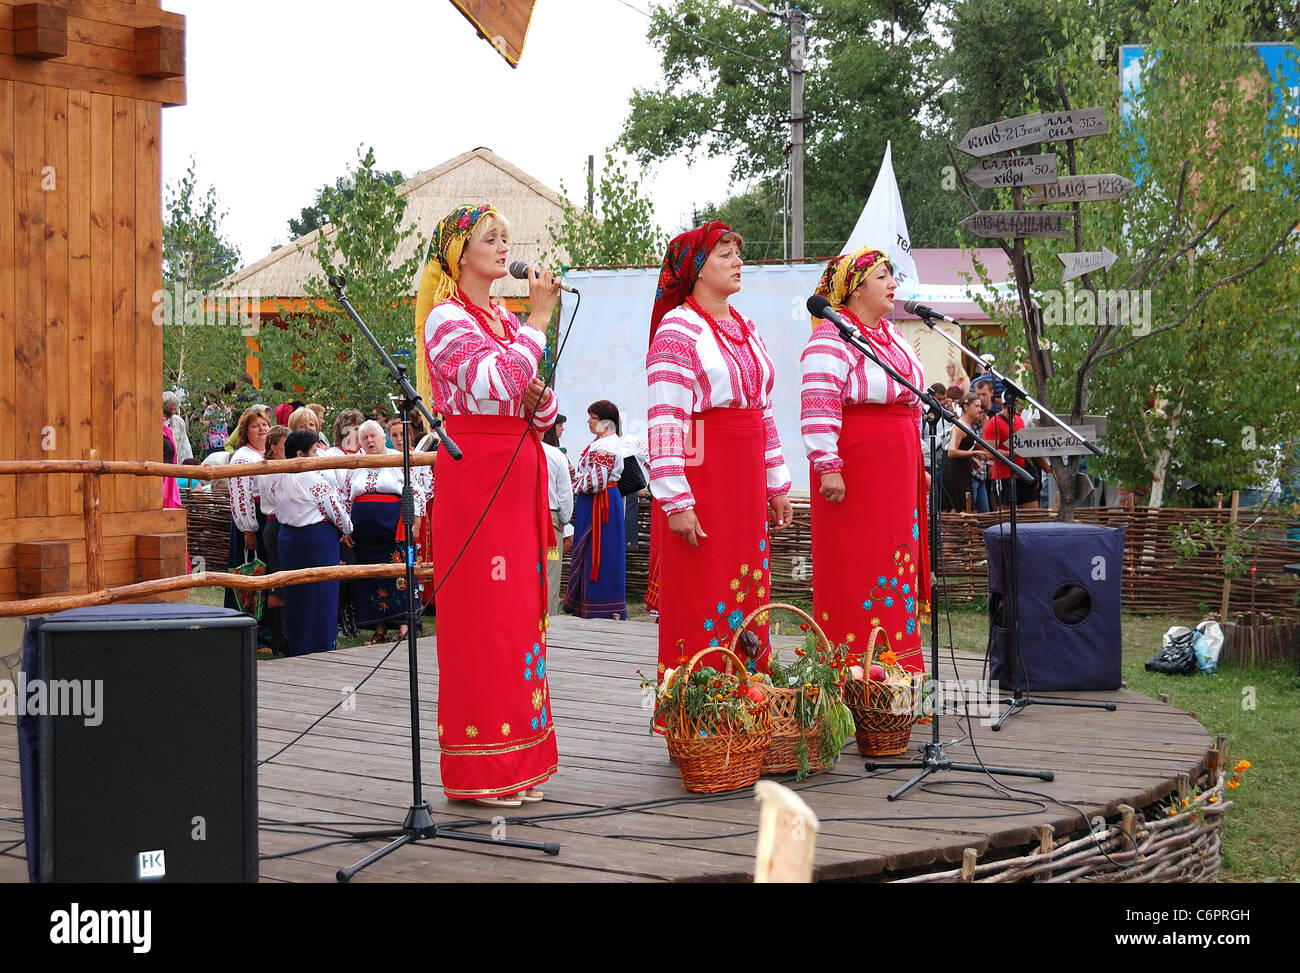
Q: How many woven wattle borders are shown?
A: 2